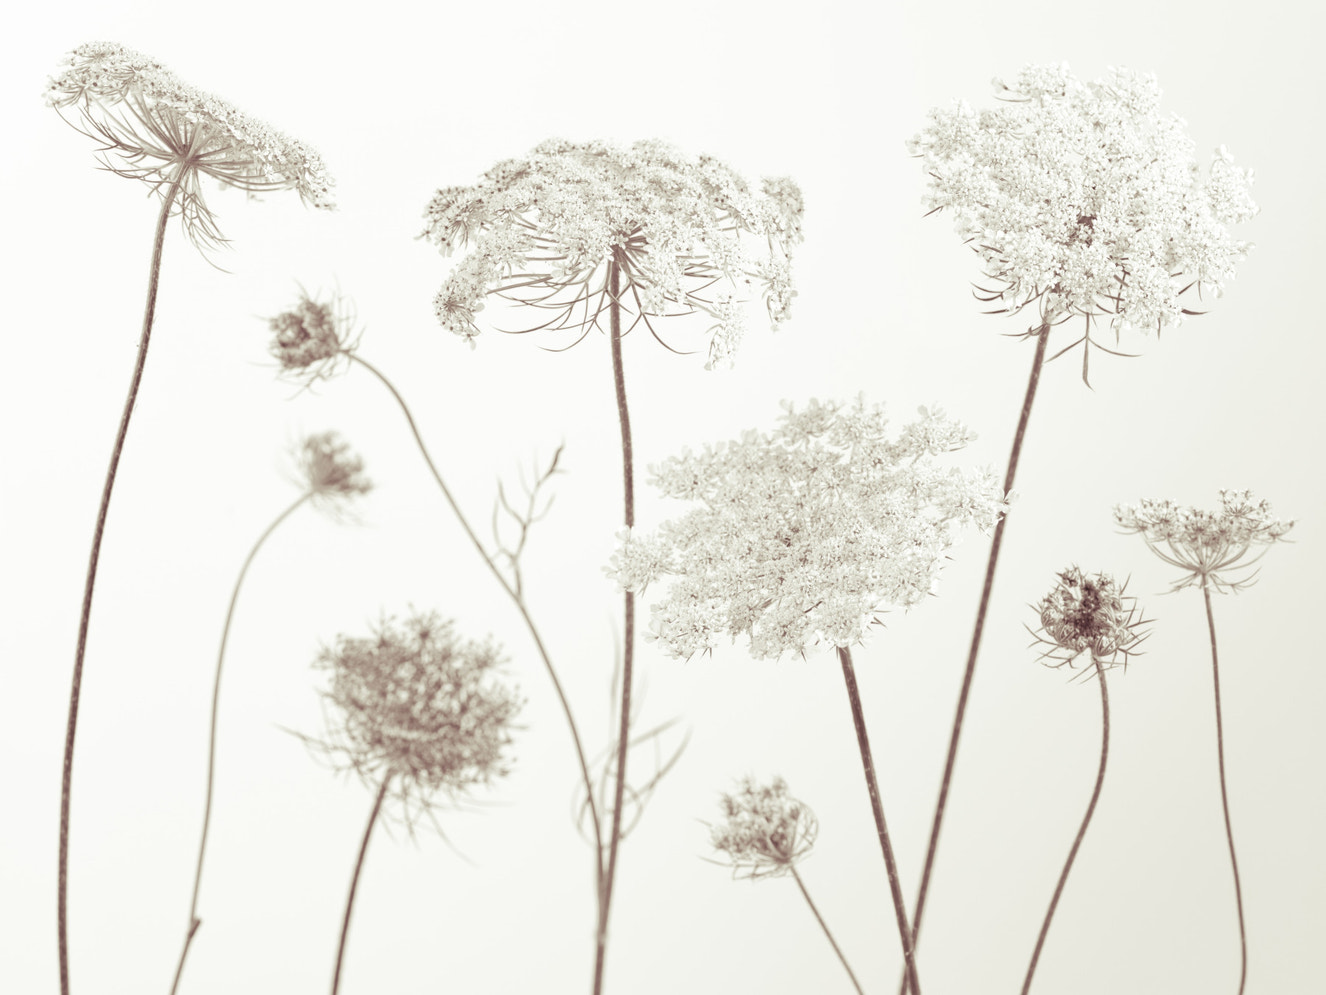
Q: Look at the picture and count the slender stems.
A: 10